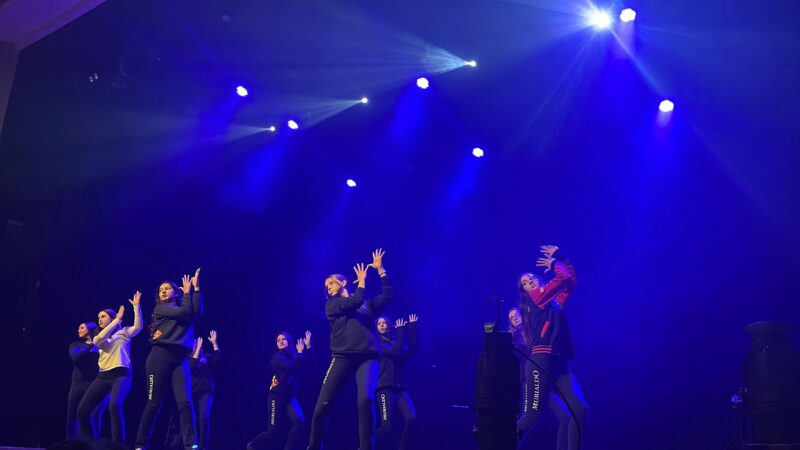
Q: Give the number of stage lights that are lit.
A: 11